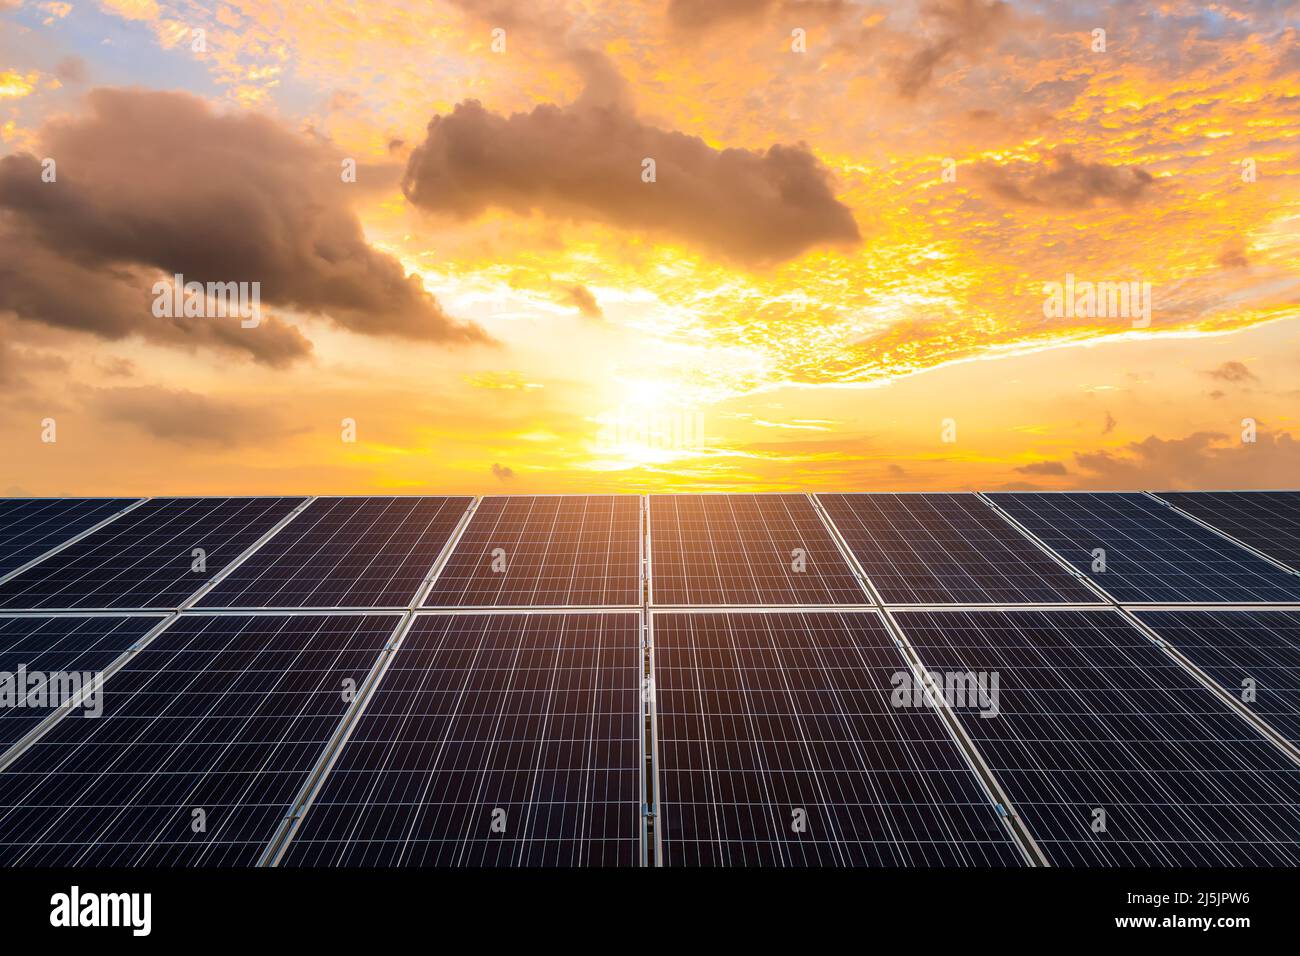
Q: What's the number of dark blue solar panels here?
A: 14